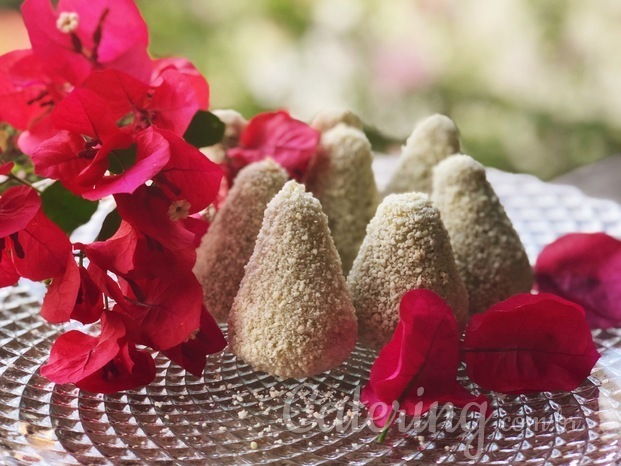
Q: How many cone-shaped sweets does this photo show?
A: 8